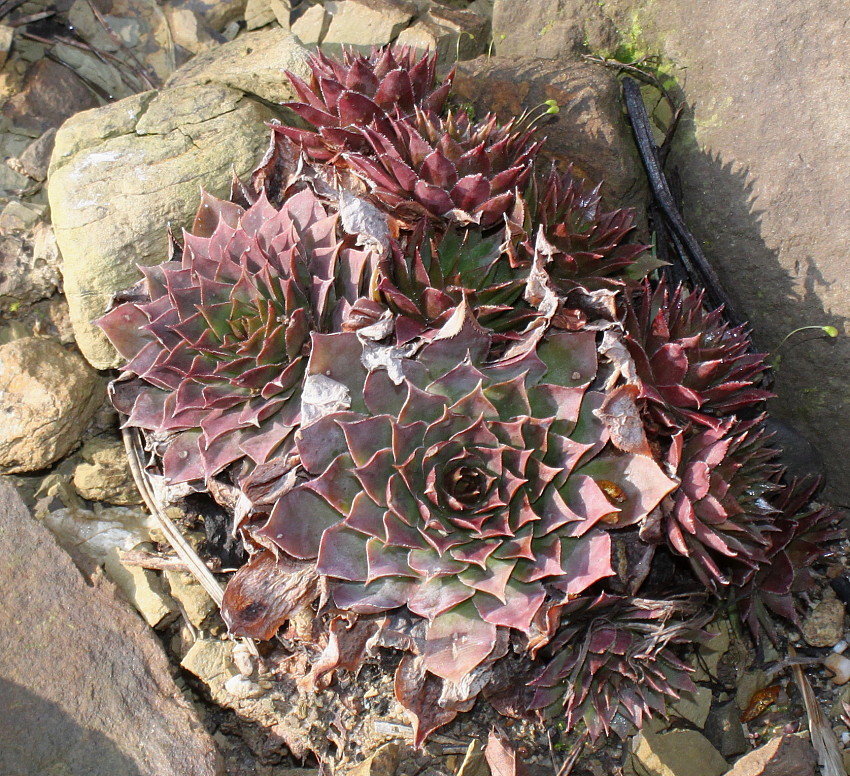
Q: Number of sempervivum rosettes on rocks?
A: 10